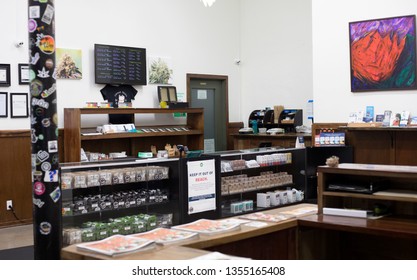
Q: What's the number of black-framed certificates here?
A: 4